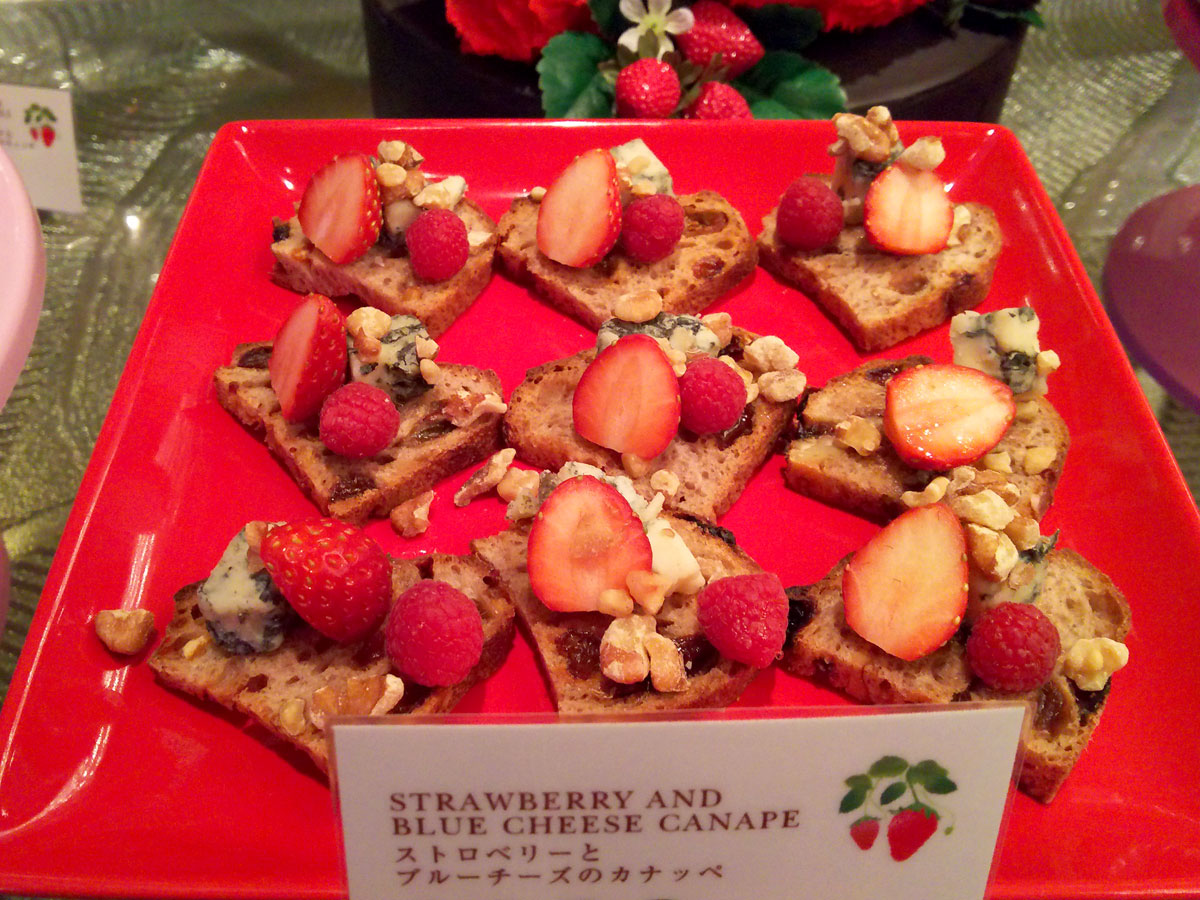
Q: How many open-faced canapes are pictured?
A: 9